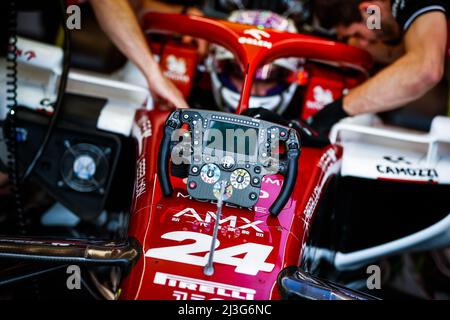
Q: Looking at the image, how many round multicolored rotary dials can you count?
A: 3